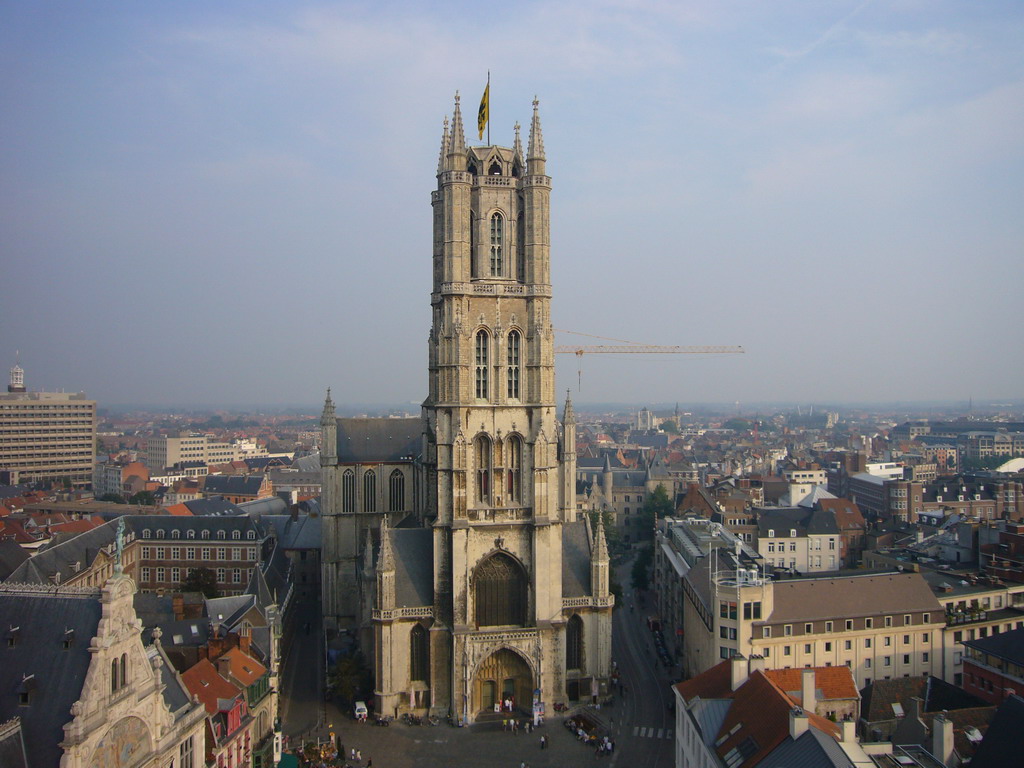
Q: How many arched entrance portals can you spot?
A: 1